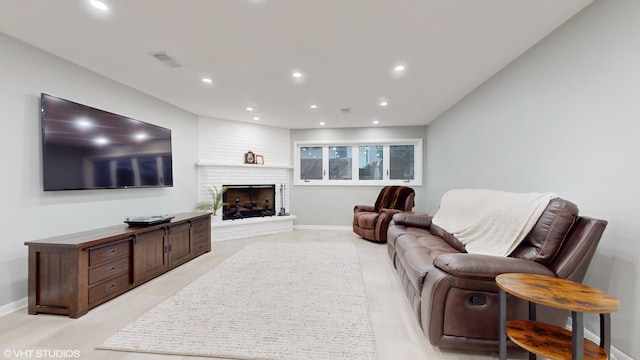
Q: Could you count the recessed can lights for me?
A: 10